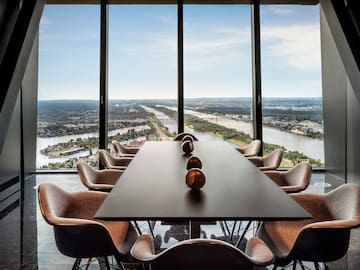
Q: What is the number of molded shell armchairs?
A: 10